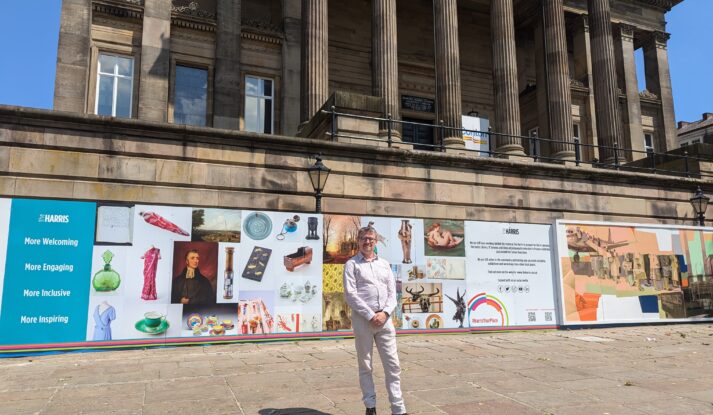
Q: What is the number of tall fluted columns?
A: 6